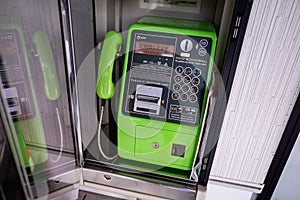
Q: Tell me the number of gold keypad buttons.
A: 12